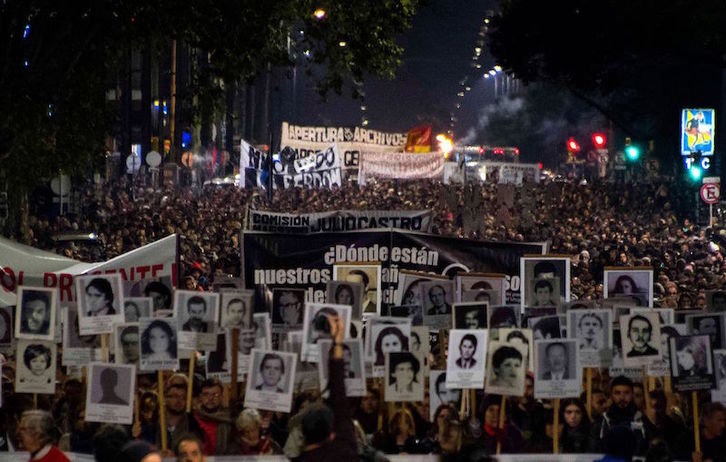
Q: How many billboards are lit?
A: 1